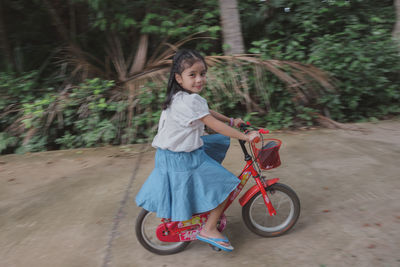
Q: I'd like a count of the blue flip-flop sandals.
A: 1